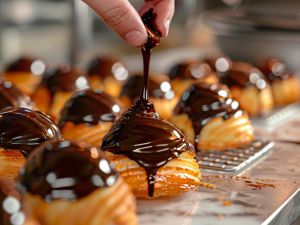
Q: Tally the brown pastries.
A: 15